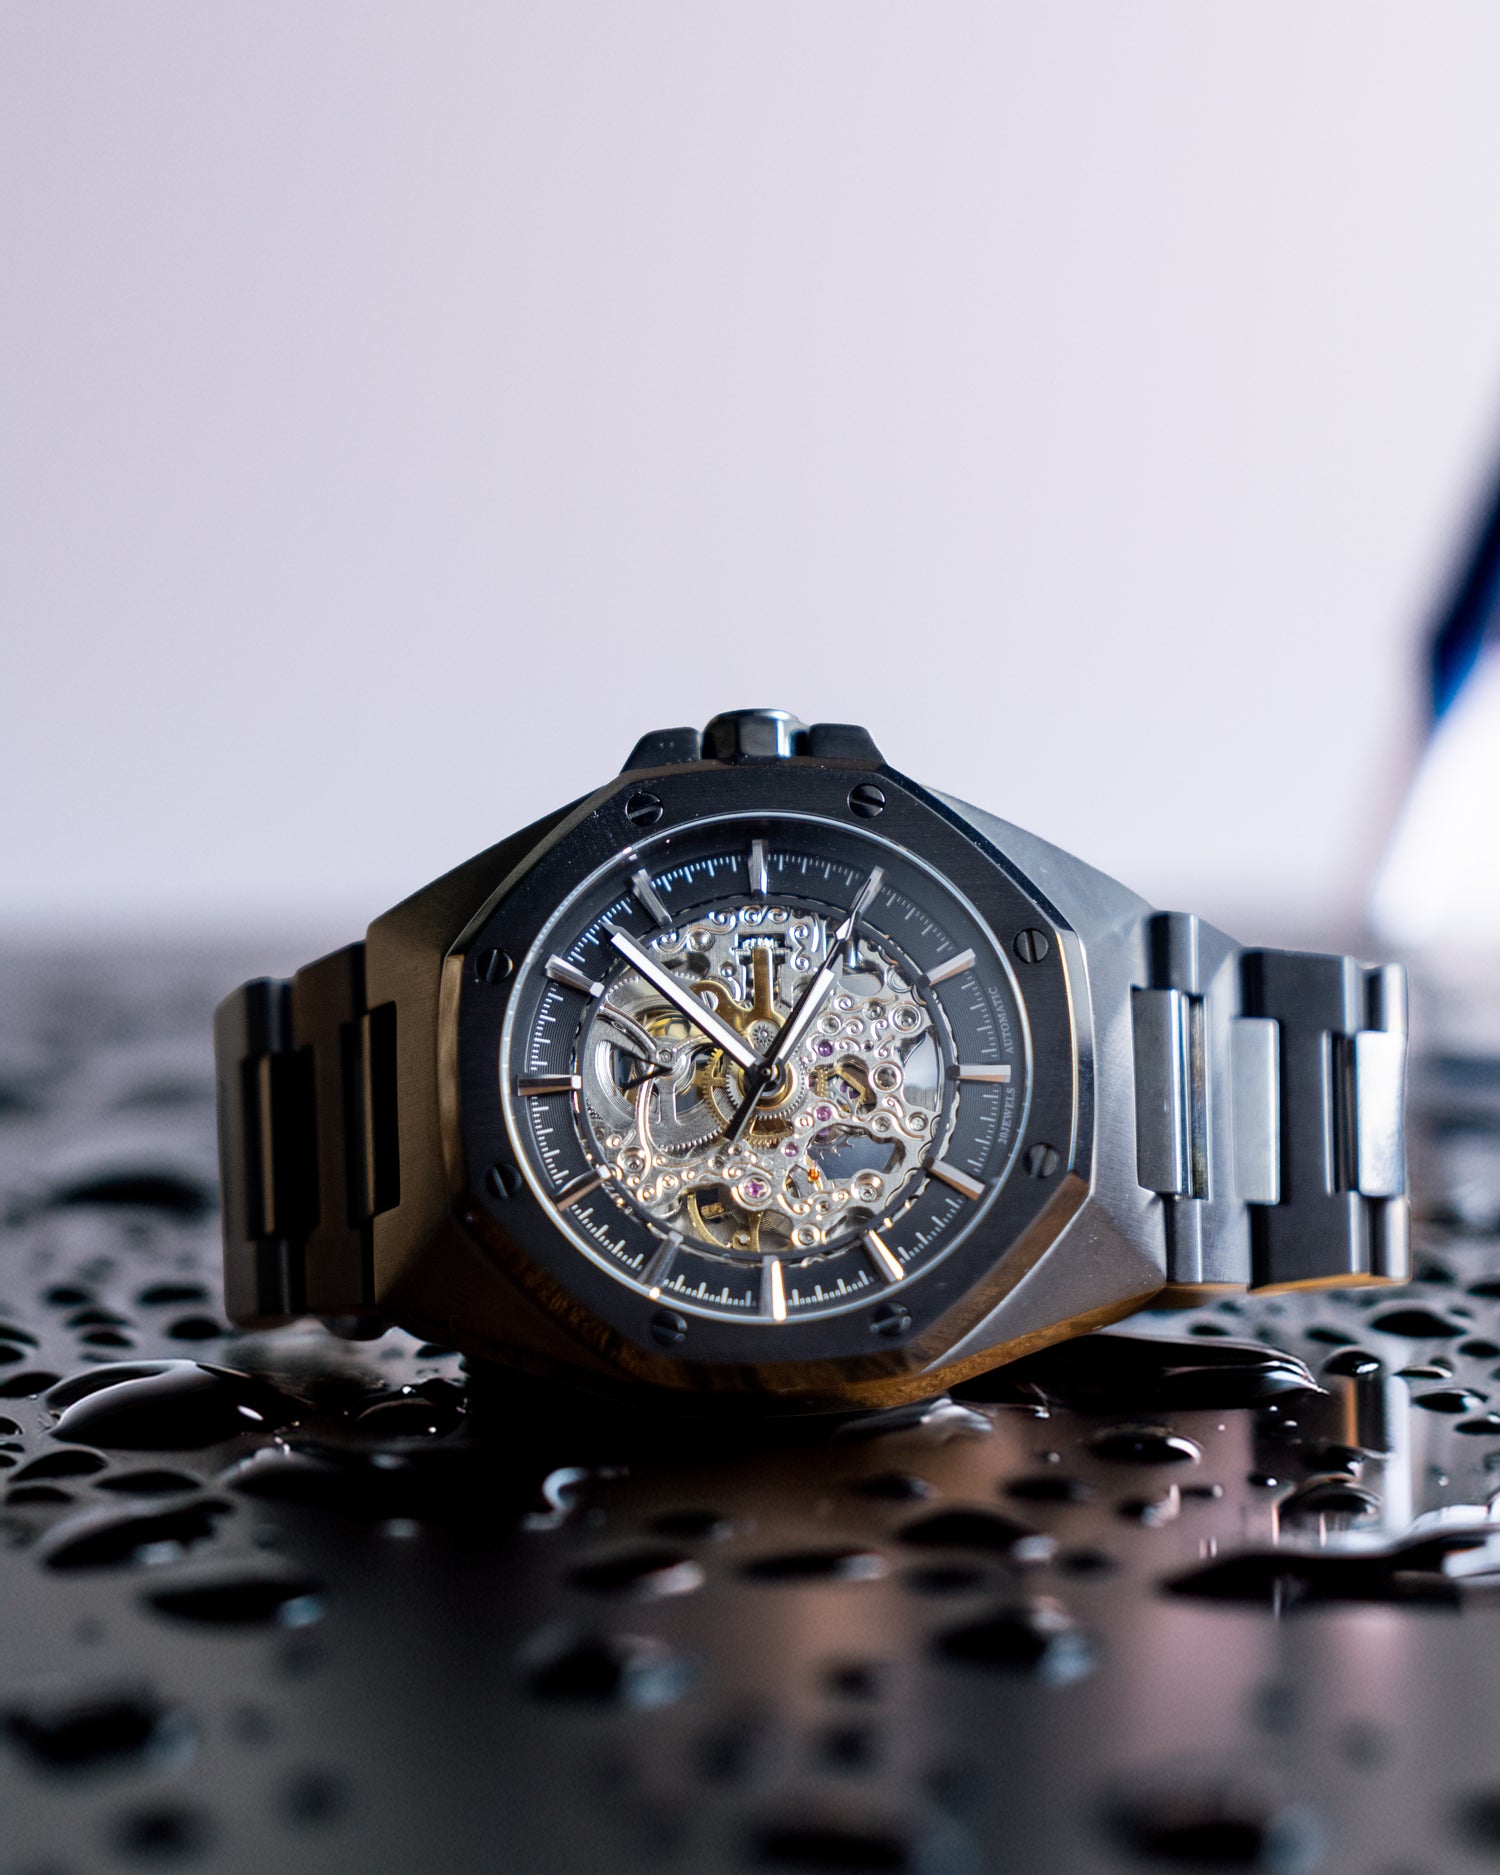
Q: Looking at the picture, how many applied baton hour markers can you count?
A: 12